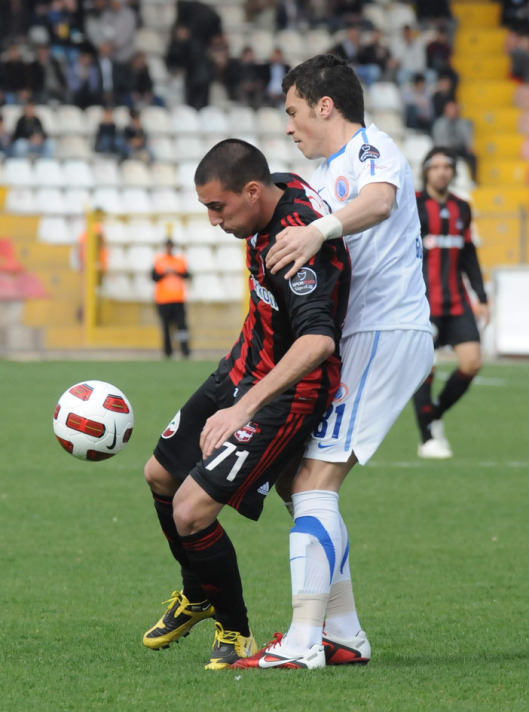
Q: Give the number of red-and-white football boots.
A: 2